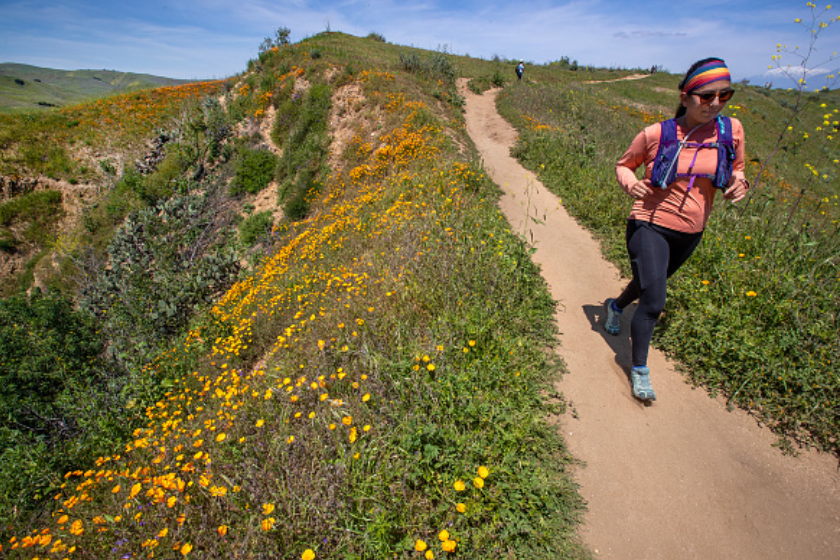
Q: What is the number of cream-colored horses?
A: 0